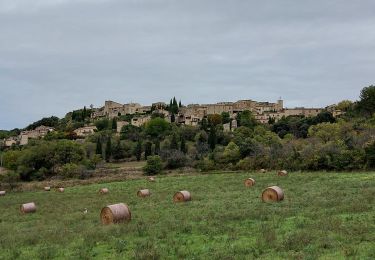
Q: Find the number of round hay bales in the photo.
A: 13